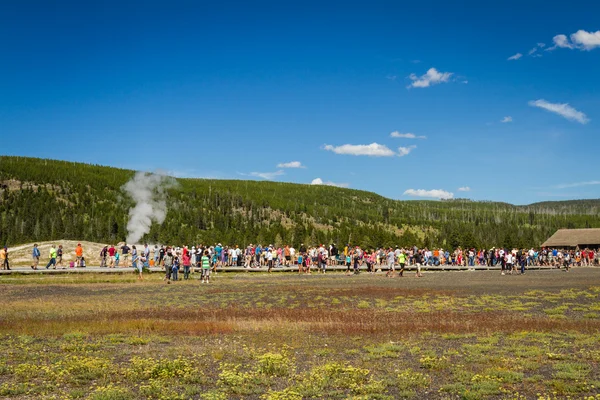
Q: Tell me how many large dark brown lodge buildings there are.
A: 1